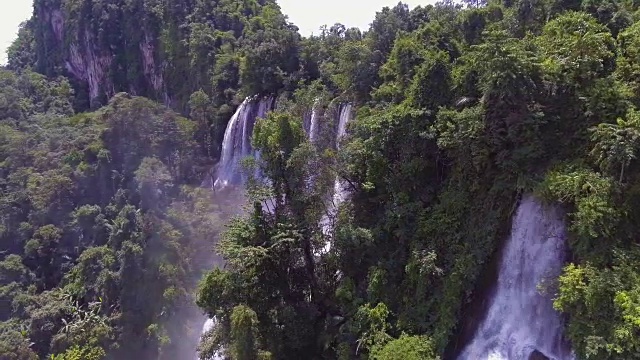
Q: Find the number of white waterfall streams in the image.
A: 4